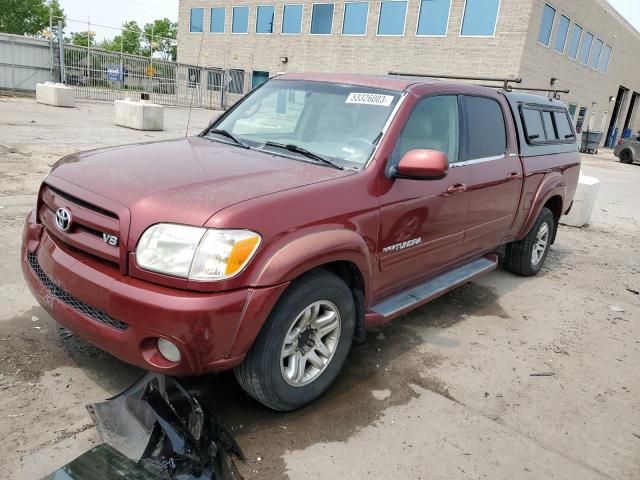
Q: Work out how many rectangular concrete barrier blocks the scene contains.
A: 3